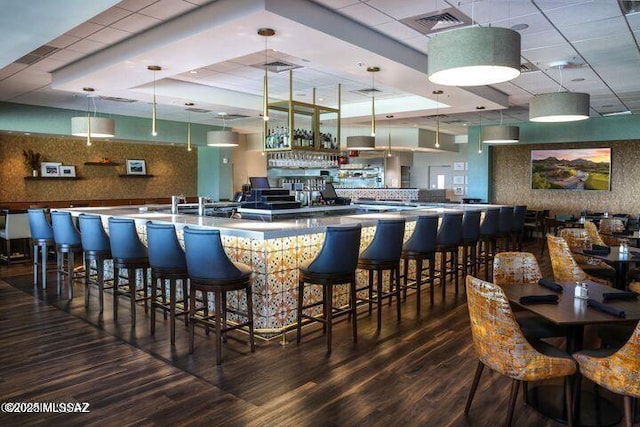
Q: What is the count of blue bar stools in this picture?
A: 14